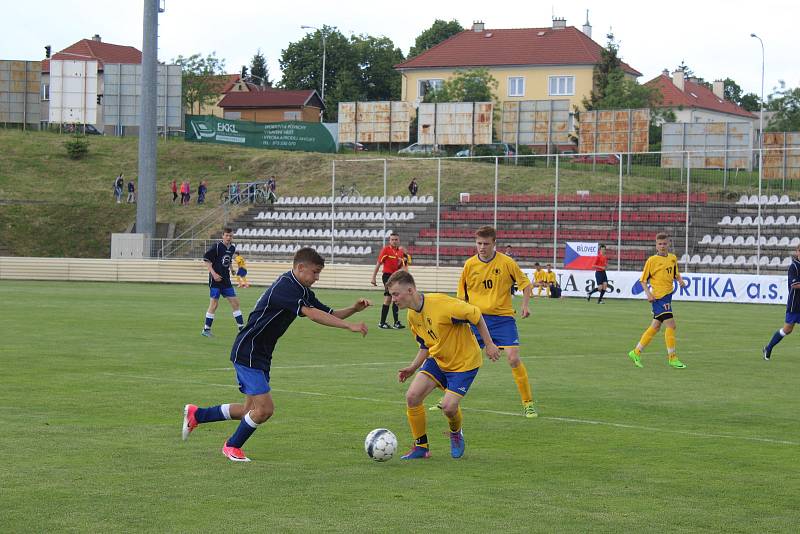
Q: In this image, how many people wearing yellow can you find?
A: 6